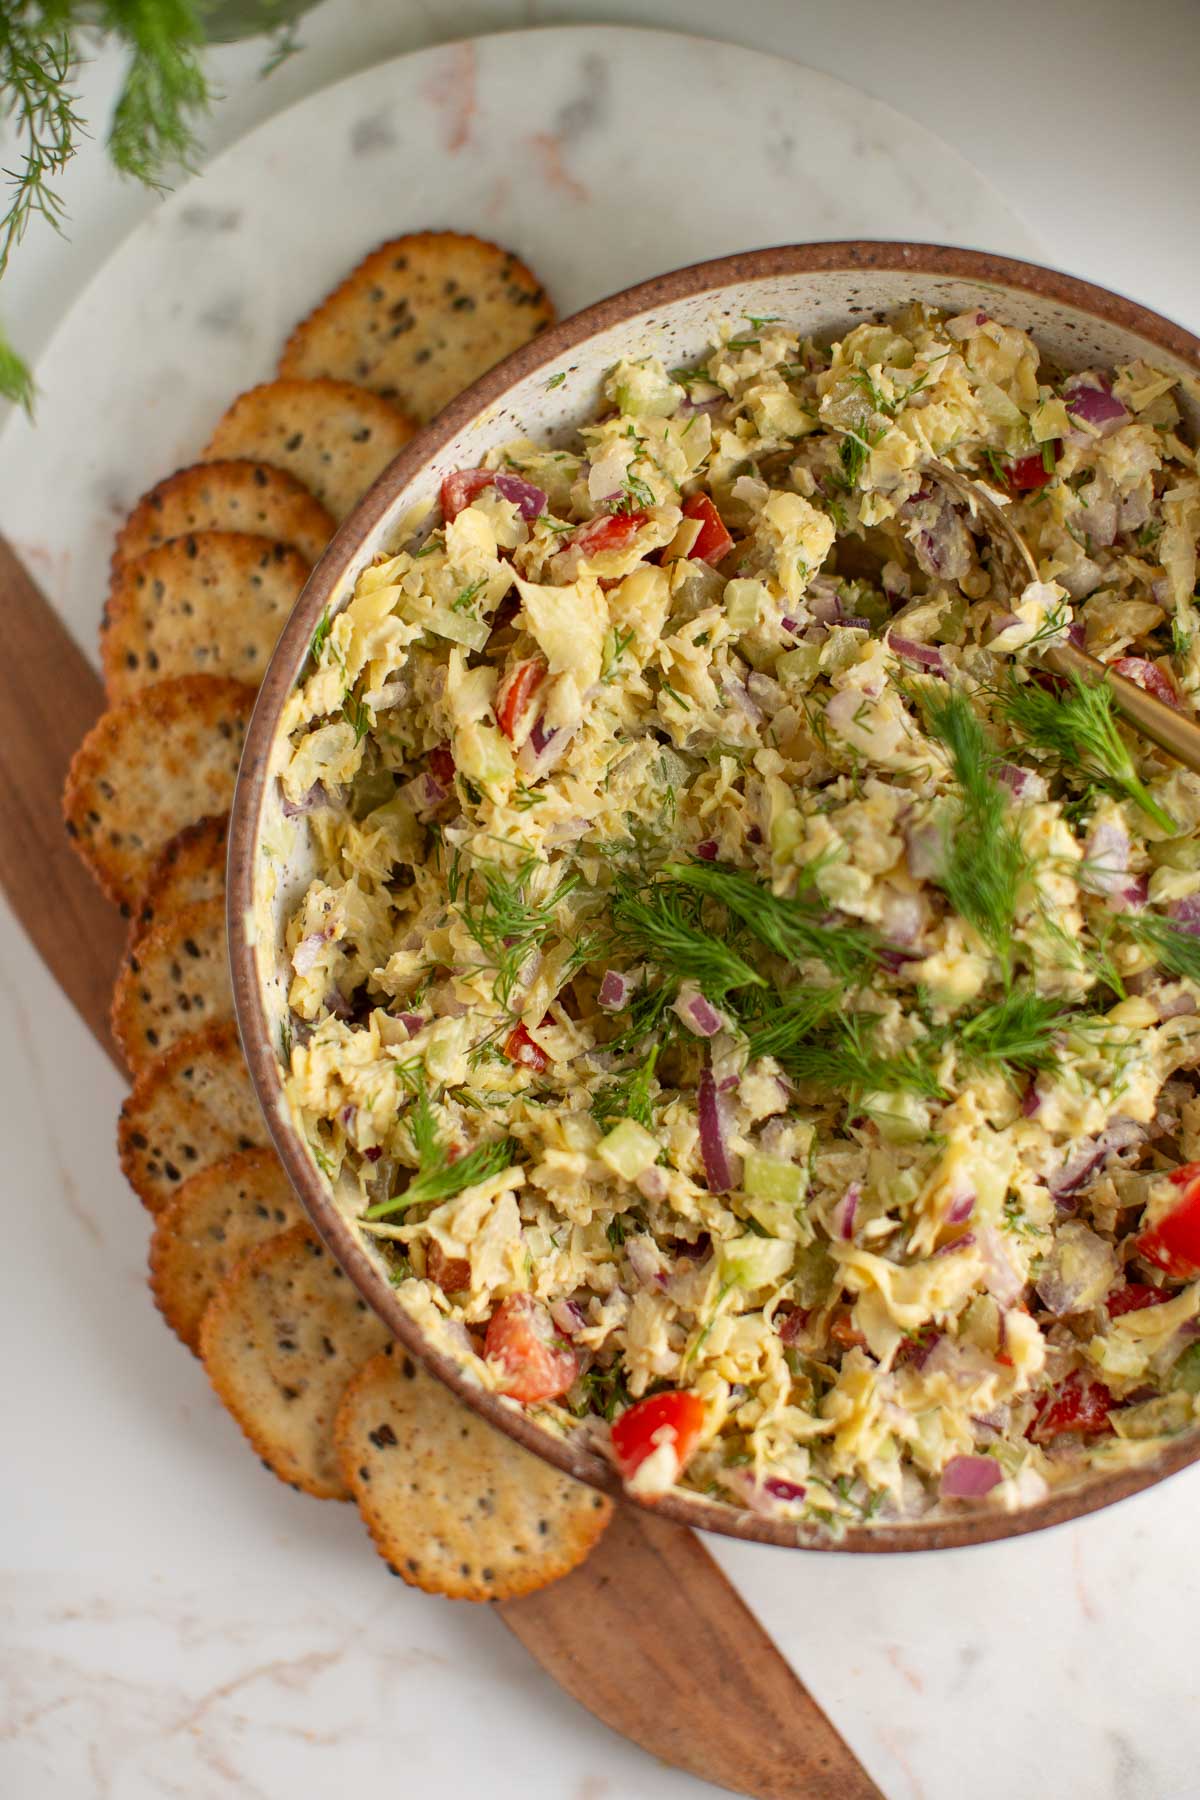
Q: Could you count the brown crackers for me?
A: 11